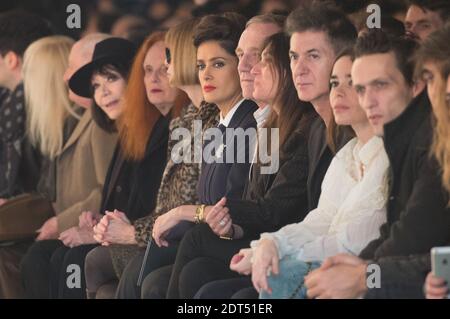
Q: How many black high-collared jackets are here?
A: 1